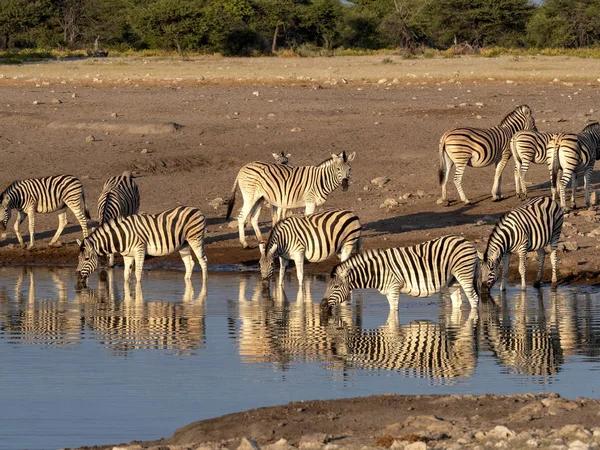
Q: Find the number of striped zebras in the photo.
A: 11